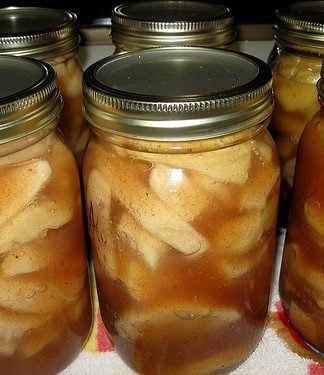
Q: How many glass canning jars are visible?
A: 6